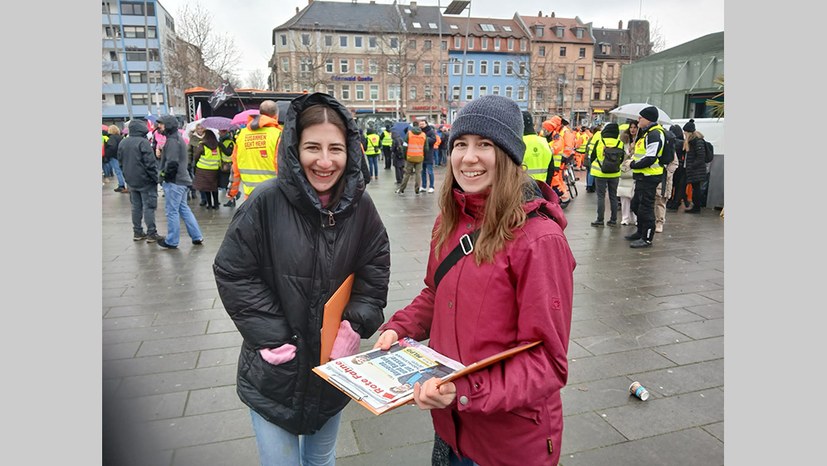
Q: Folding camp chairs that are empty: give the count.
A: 0